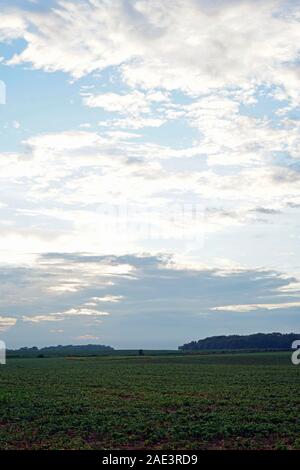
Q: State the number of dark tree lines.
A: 2